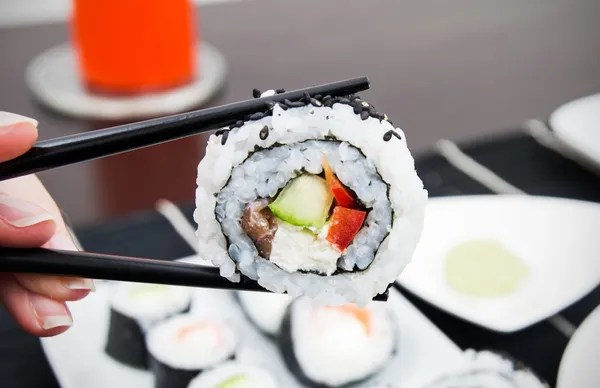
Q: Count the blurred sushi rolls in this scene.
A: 6